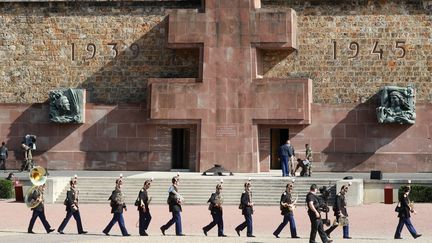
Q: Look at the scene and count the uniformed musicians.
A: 10